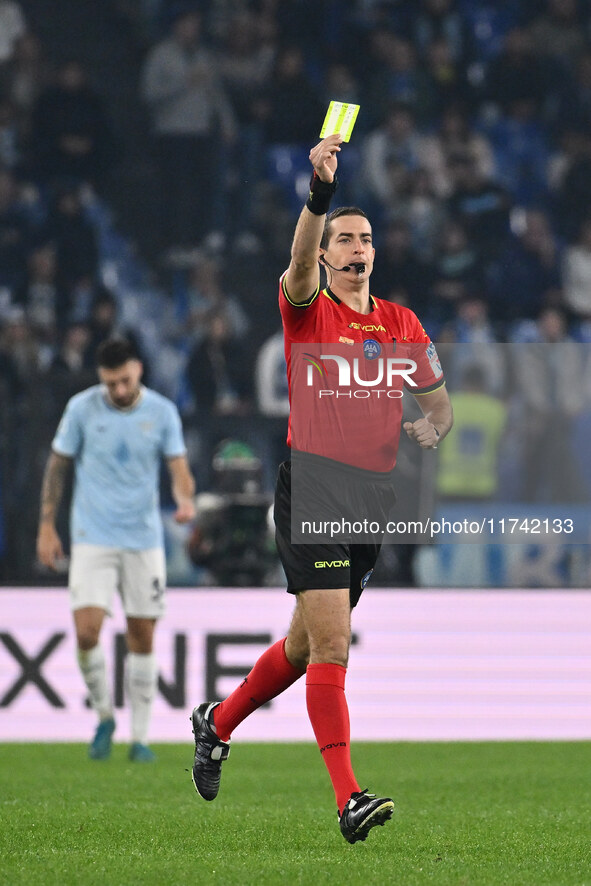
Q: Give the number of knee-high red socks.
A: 2